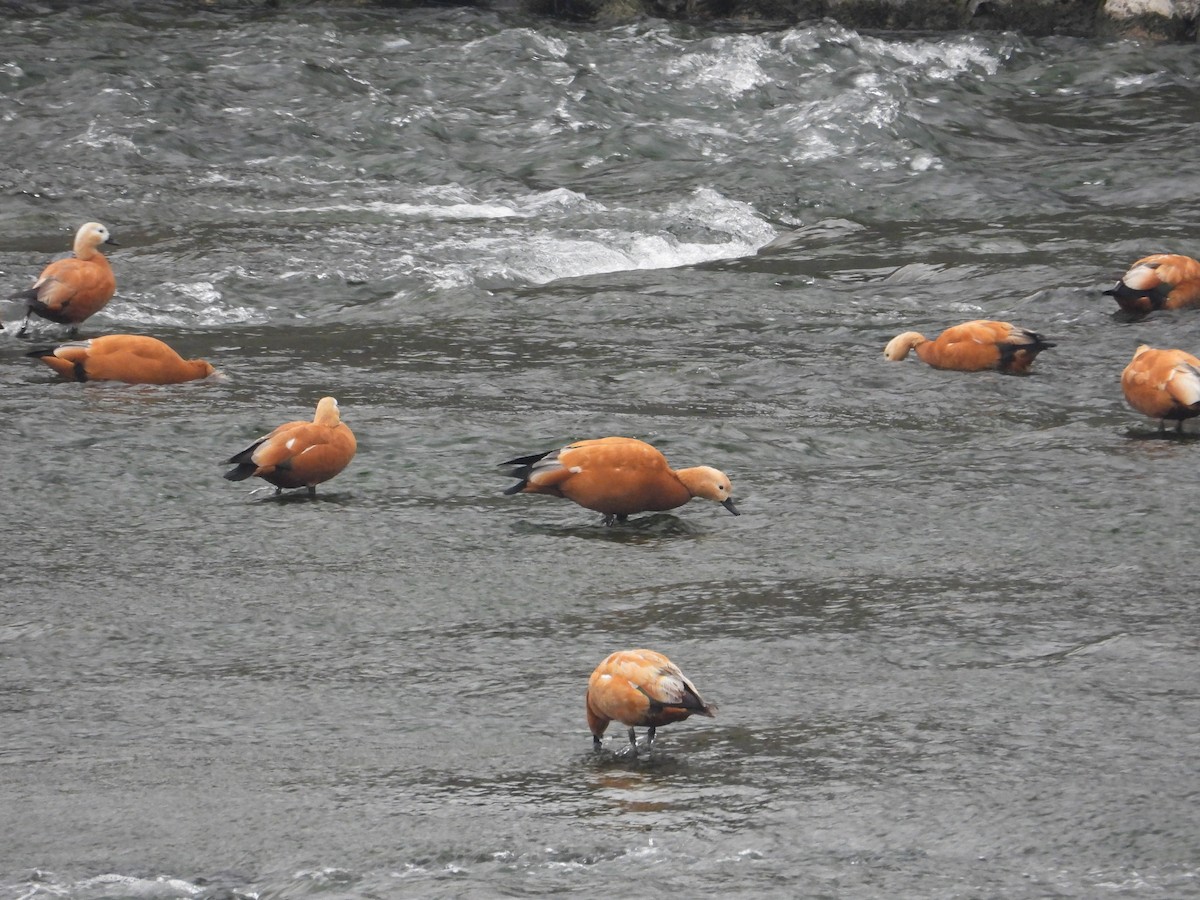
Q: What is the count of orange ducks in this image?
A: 8